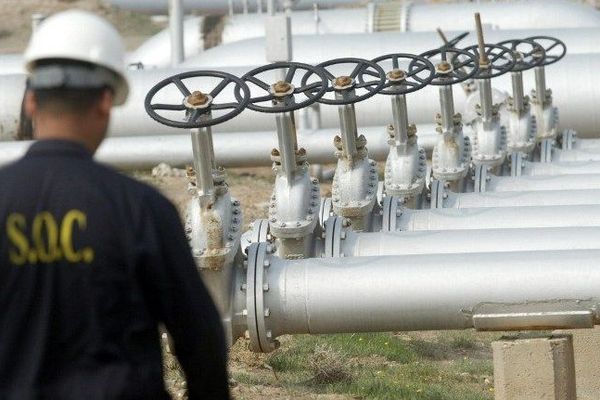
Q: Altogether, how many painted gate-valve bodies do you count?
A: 8